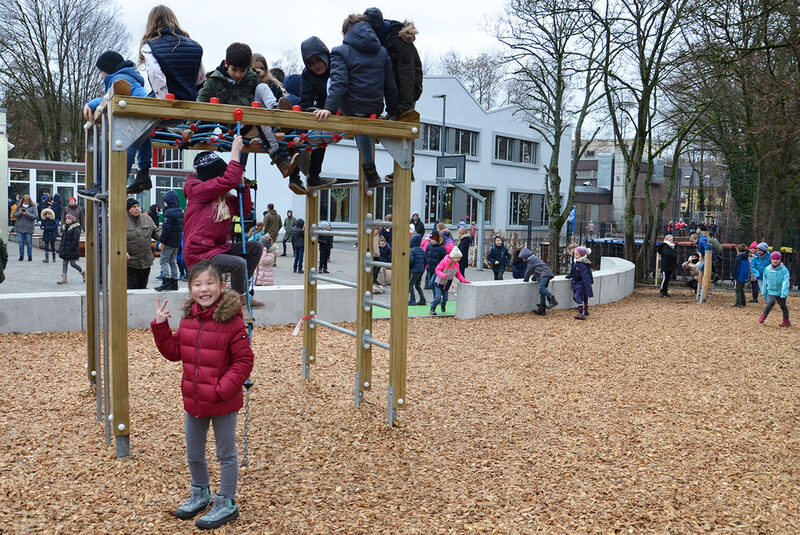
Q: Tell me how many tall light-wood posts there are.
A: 5